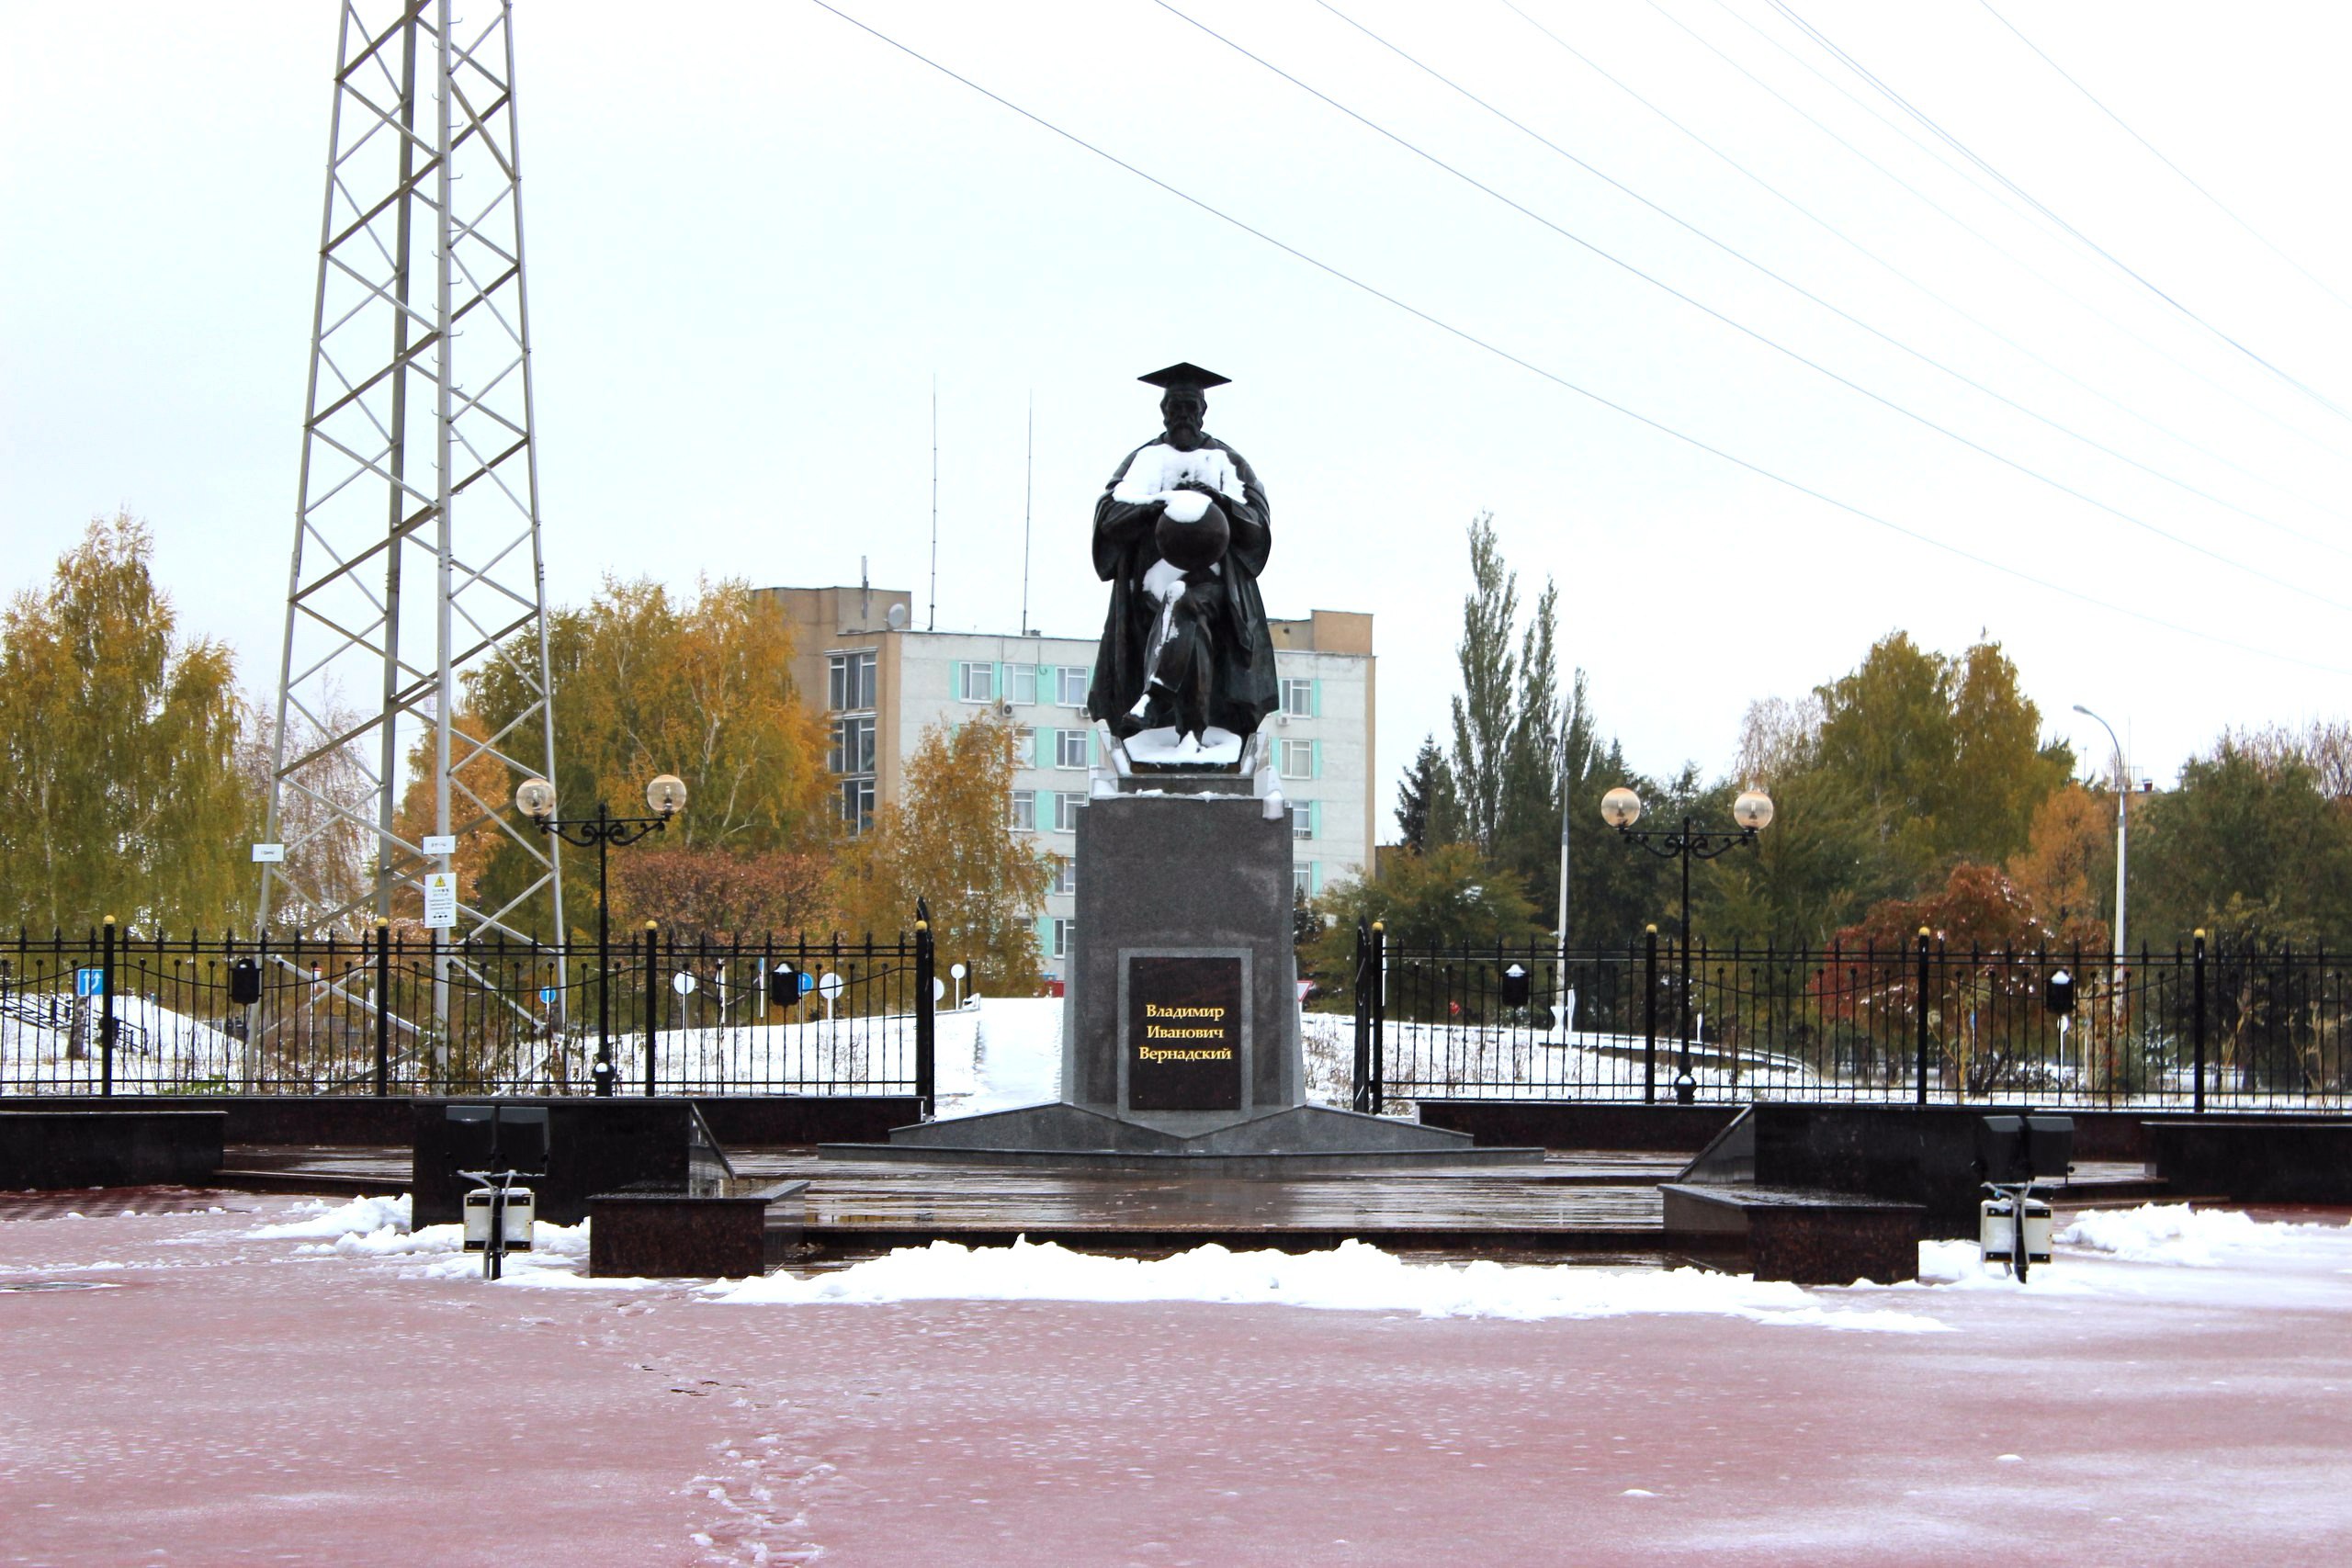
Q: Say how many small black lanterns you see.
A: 4